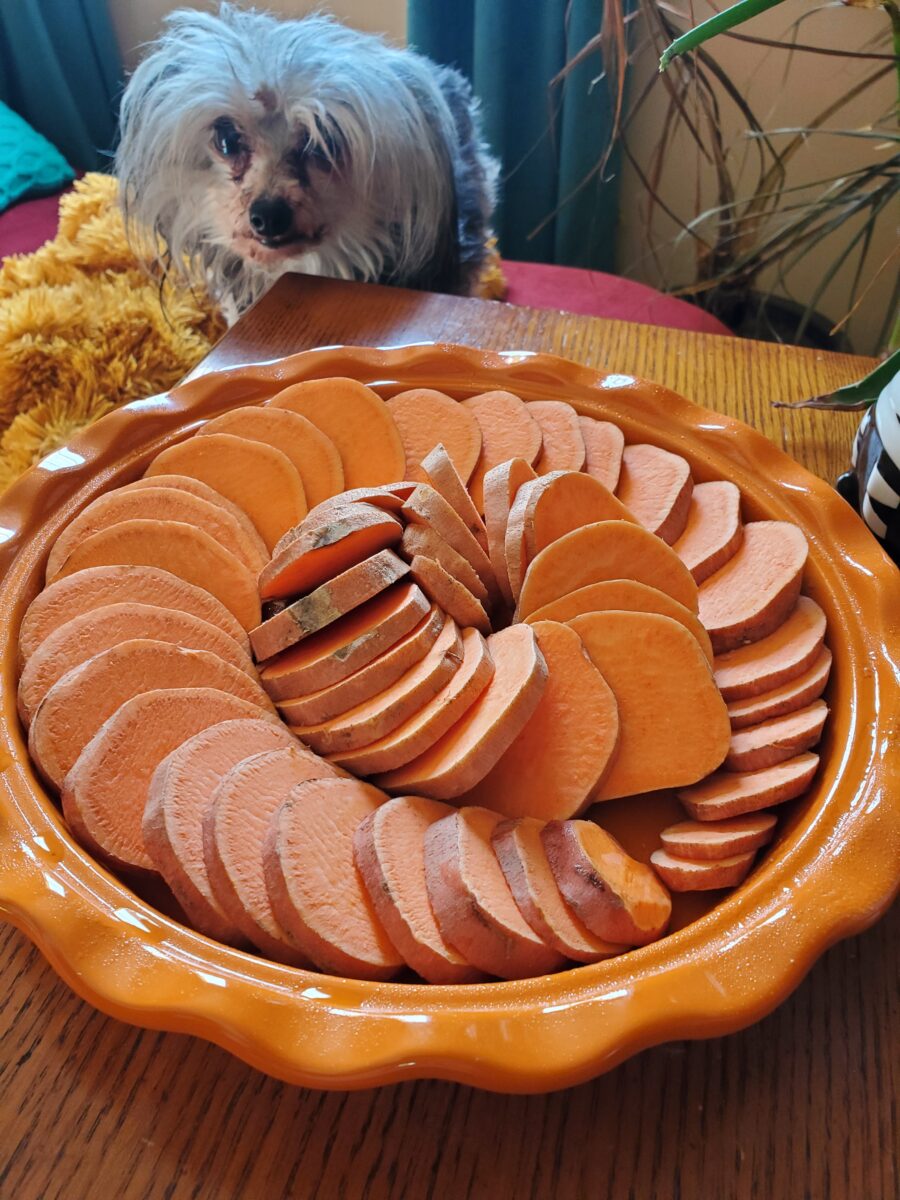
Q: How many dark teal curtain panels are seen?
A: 2